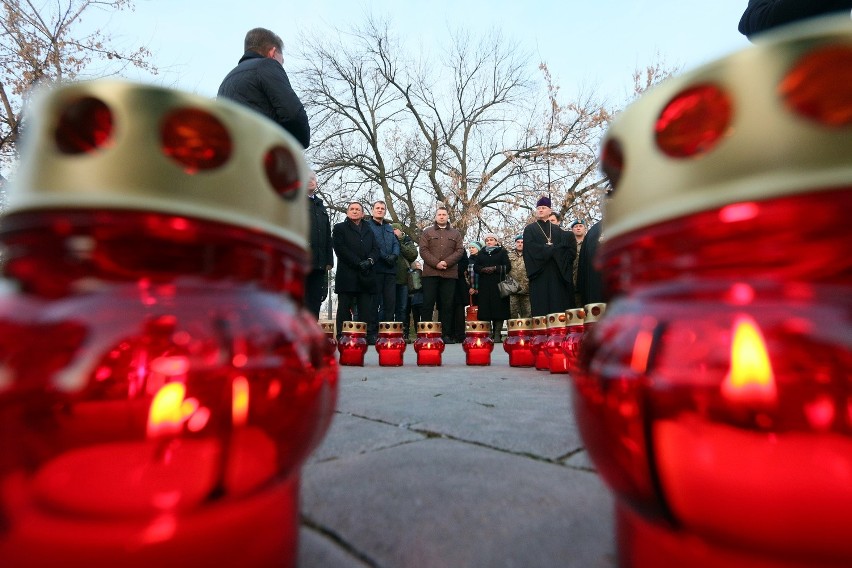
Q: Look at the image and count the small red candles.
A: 10